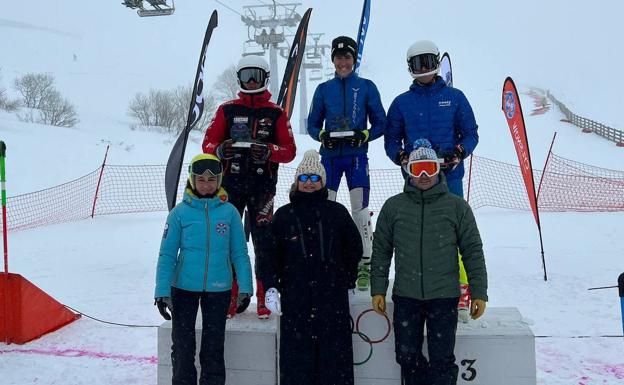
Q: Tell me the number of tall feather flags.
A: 5